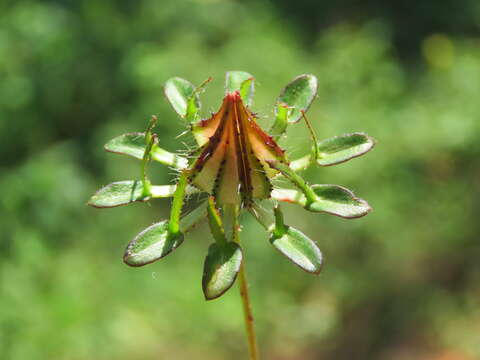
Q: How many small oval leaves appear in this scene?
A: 10